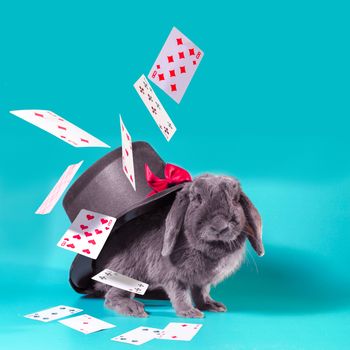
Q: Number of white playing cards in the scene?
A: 11